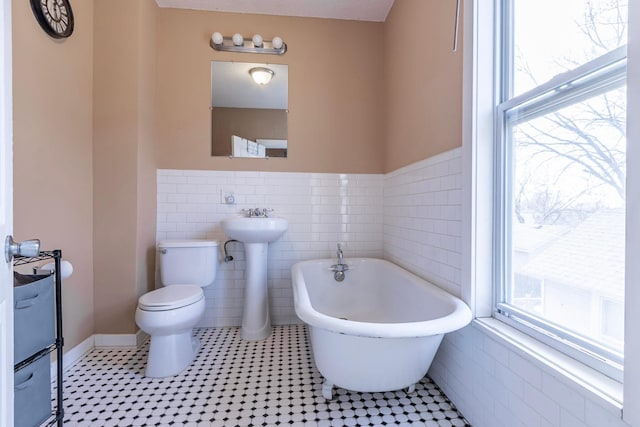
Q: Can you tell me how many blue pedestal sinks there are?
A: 0